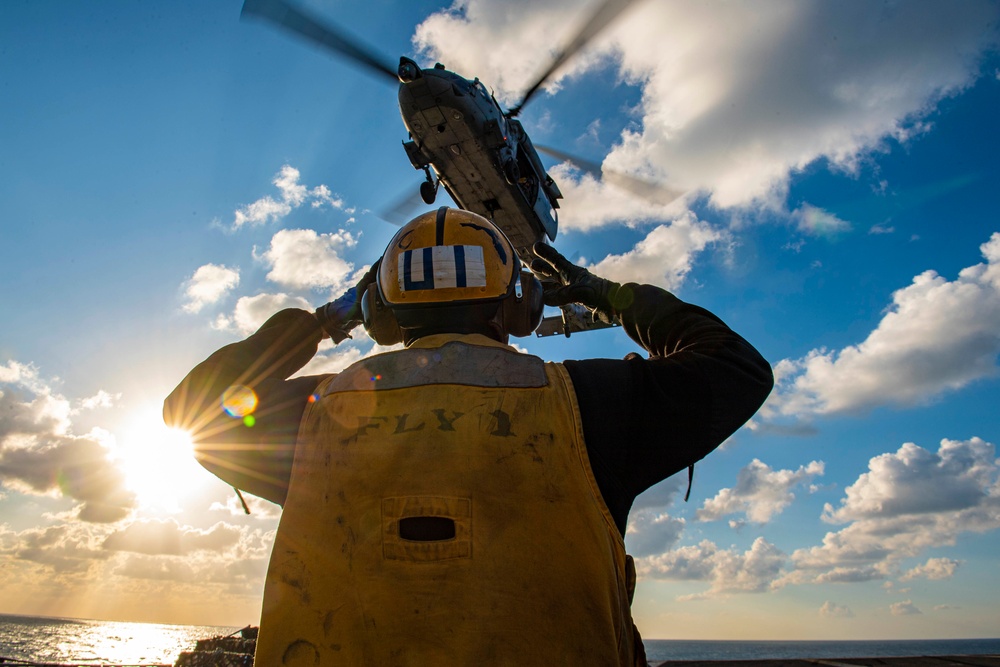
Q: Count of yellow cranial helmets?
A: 1